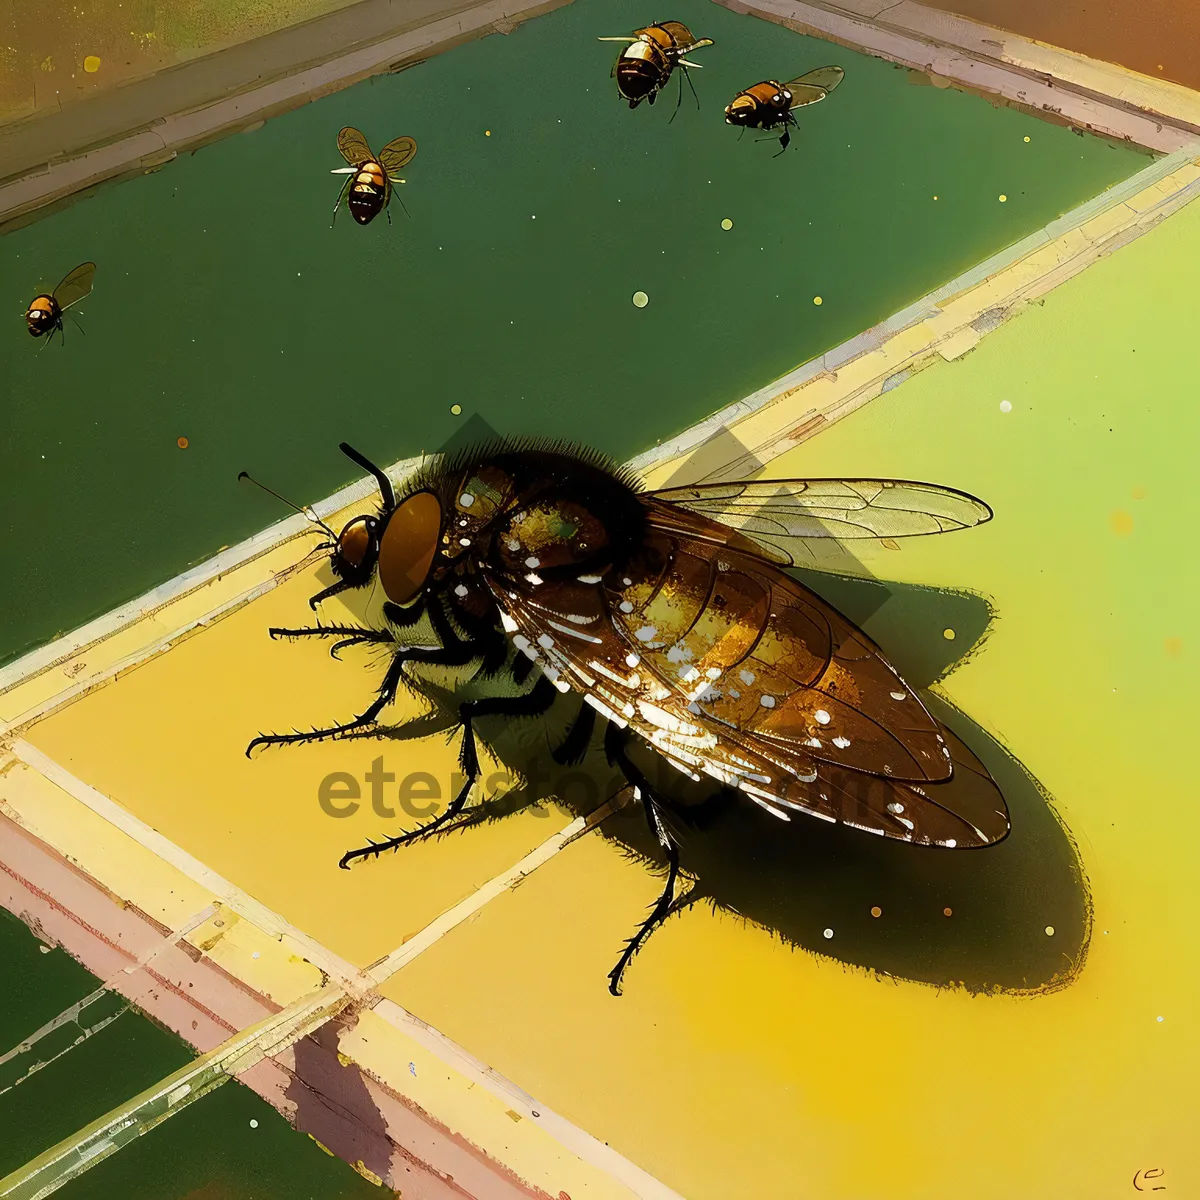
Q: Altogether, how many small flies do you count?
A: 4